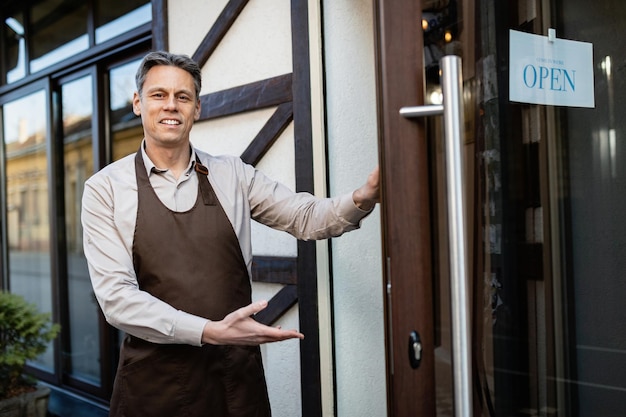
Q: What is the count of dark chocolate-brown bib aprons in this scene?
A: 1